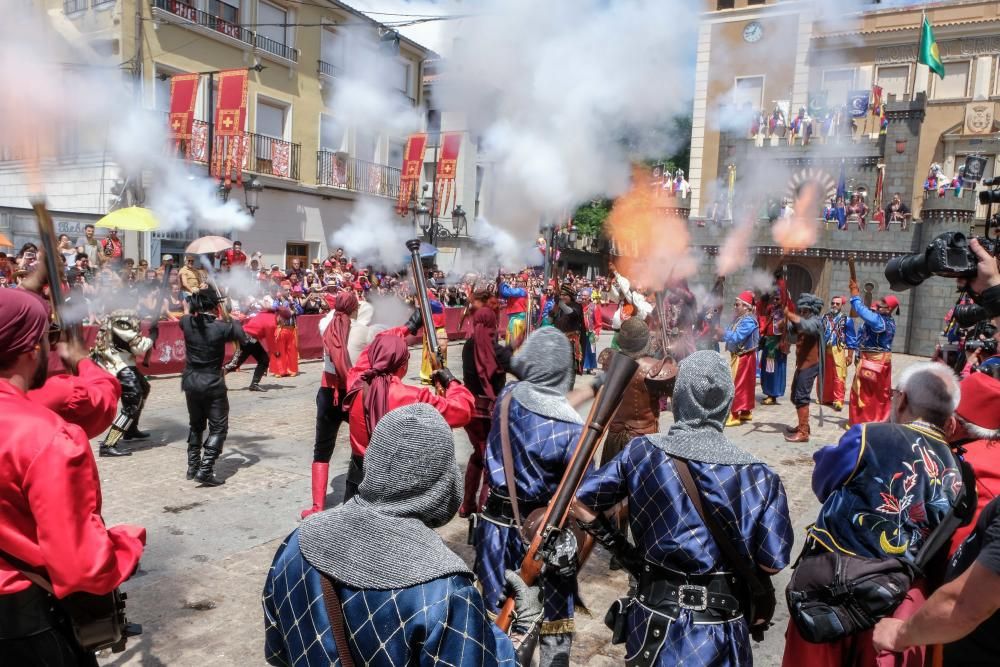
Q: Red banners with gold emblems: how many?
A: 4